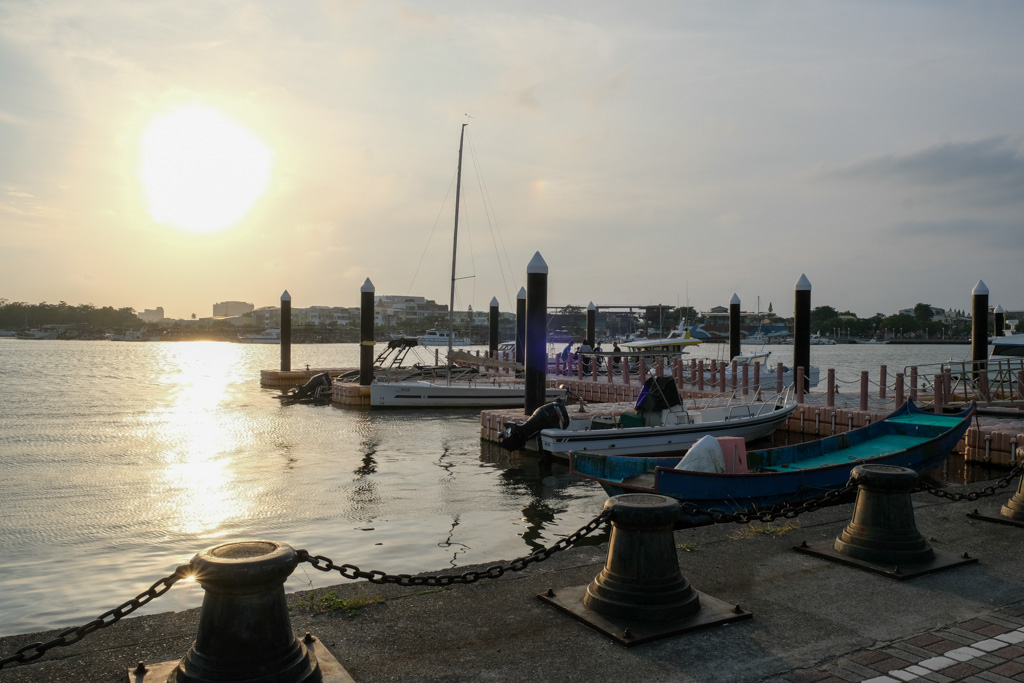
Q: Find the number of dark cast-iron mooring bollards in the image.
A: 4